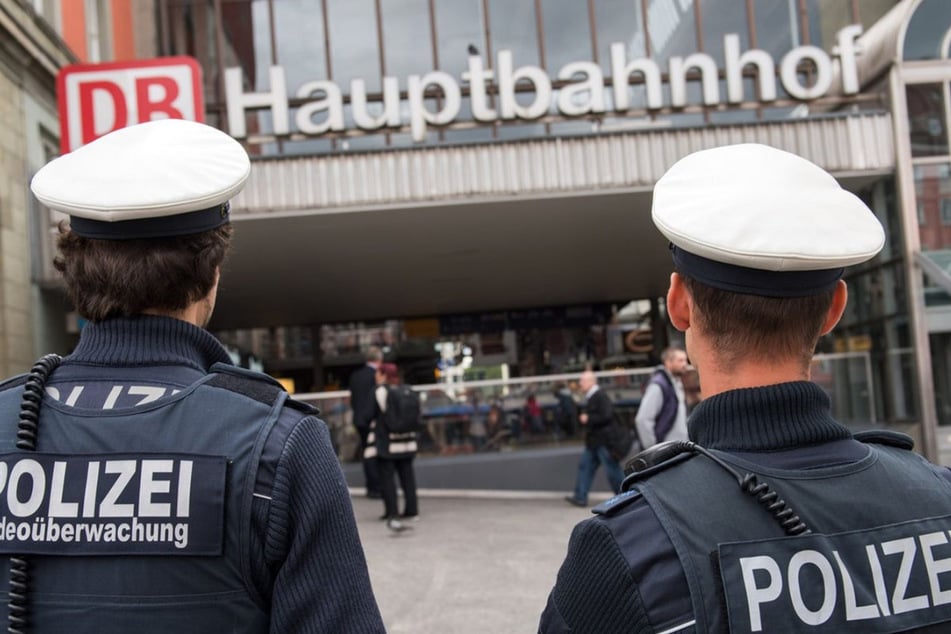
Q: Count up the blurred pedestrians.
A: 4